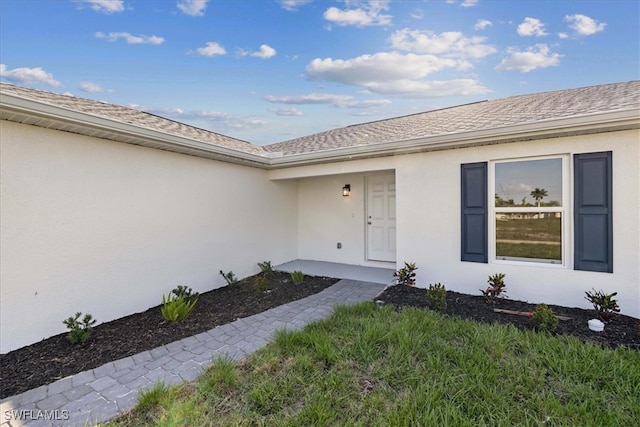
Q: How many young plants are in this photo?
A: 12